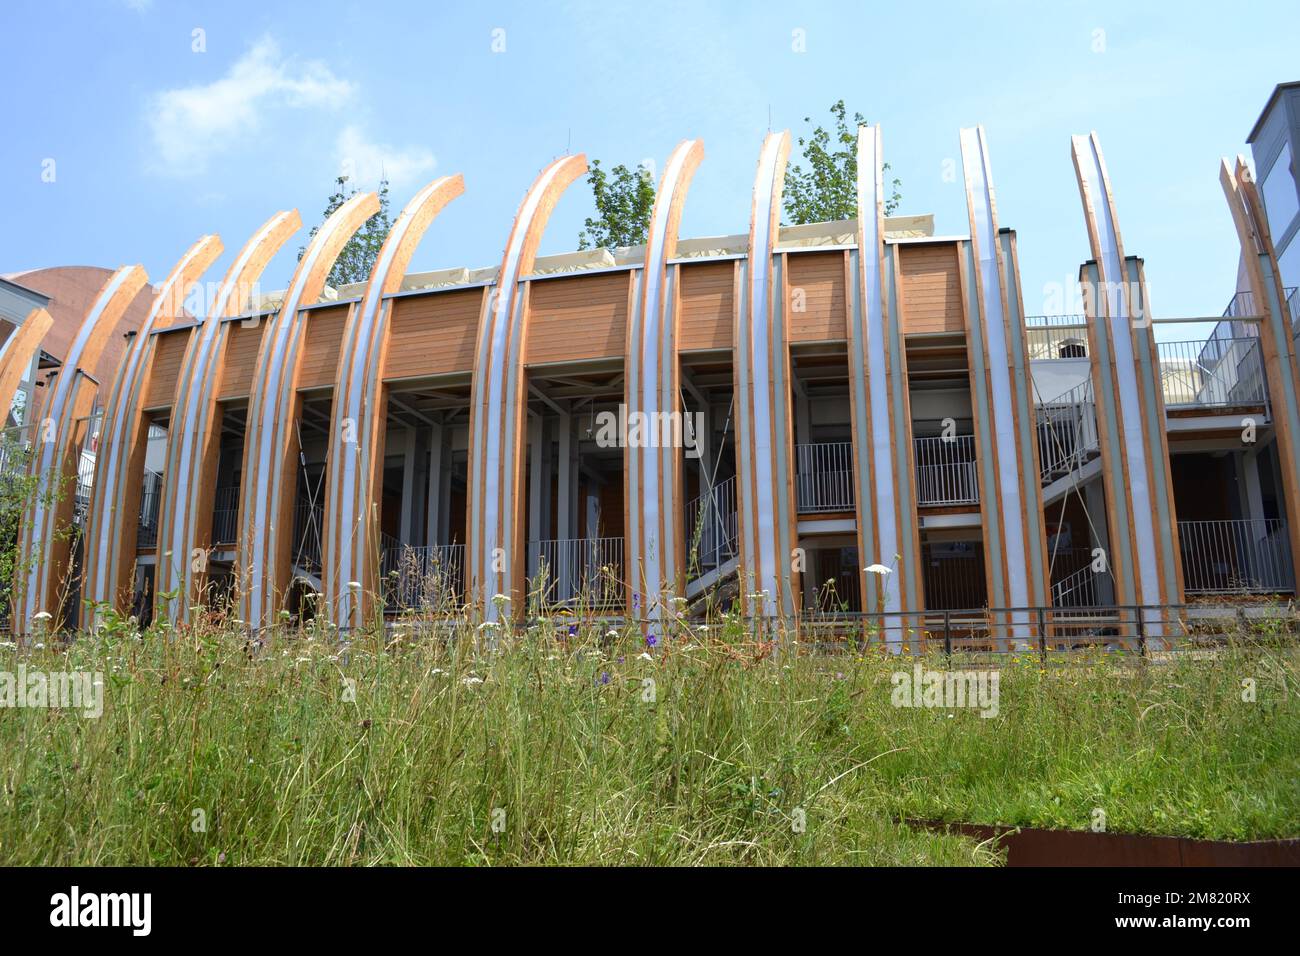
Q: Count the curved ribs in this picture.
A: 13